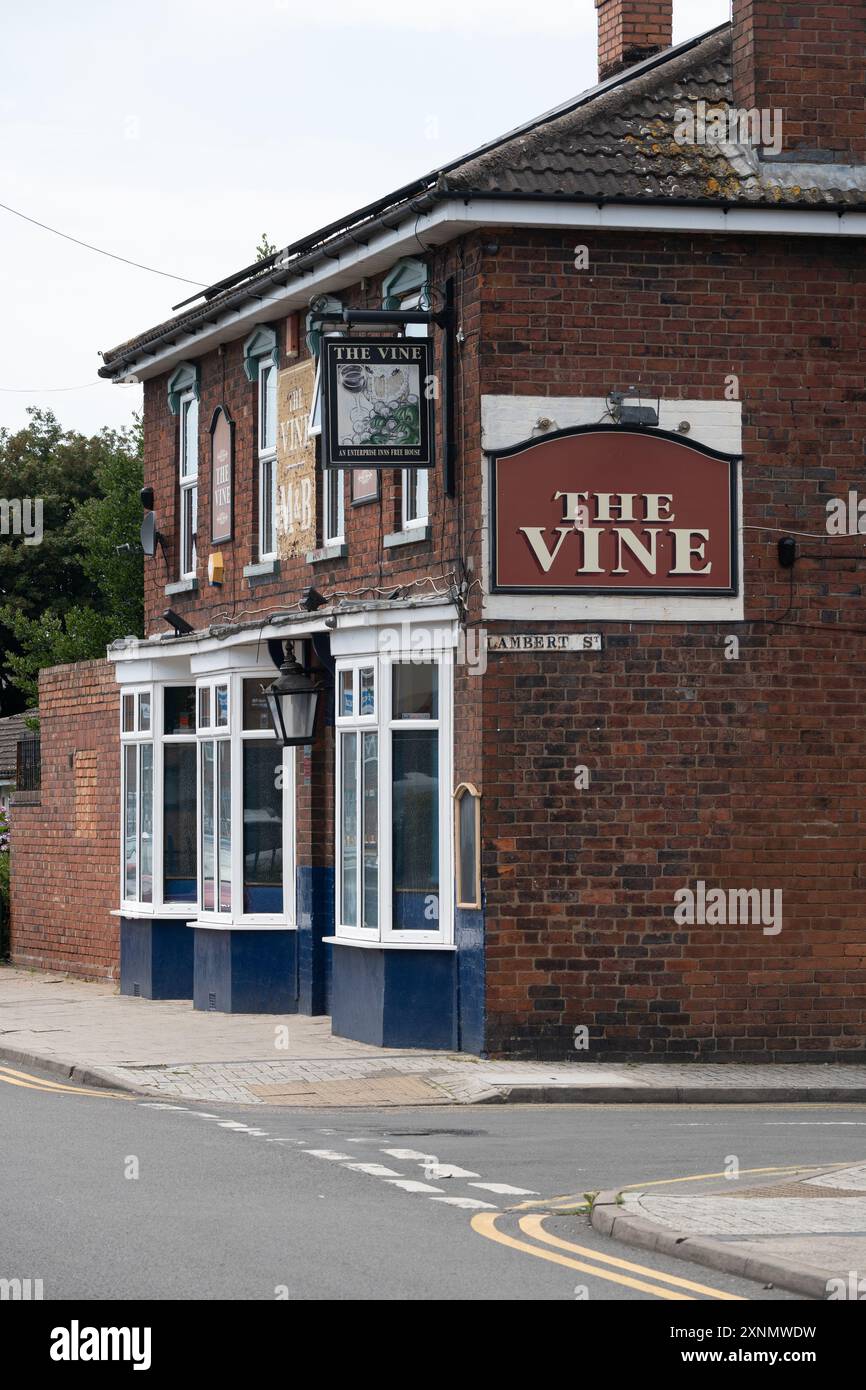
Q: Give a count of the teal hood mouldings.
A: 4